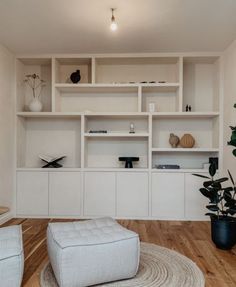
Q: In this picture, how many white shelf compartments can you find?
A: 11